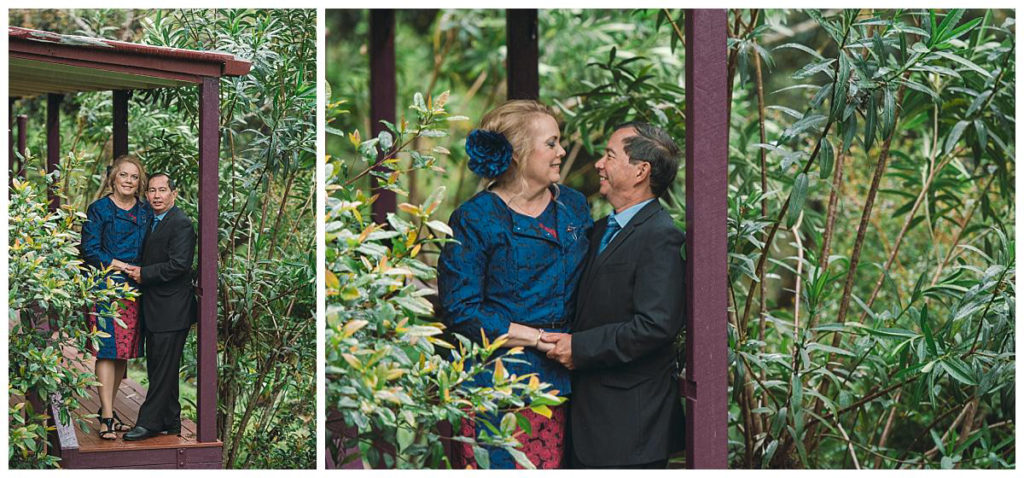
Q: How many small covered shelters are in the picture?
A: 1